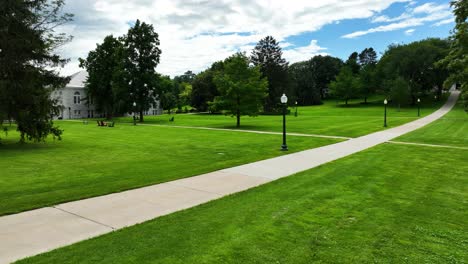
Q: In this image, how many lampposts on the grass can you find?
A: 5